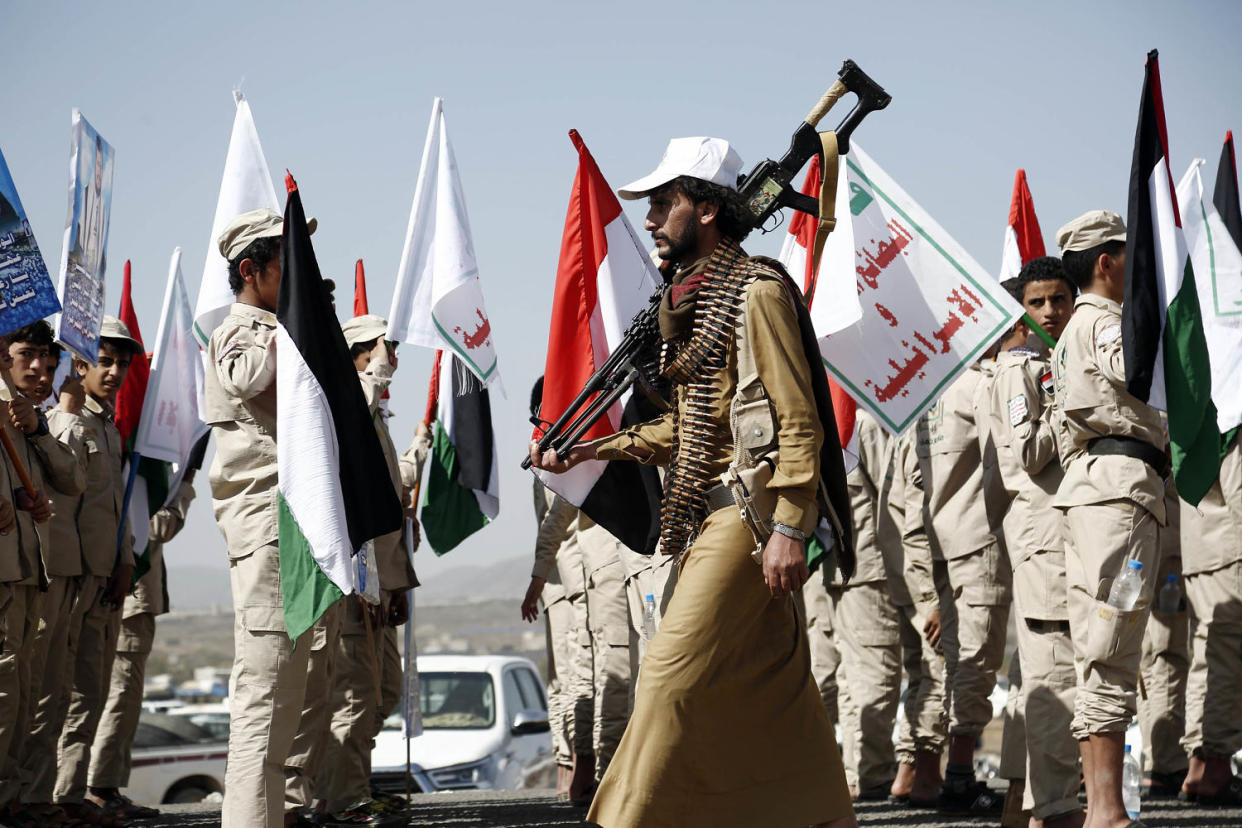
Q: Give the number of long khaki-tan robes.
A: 1